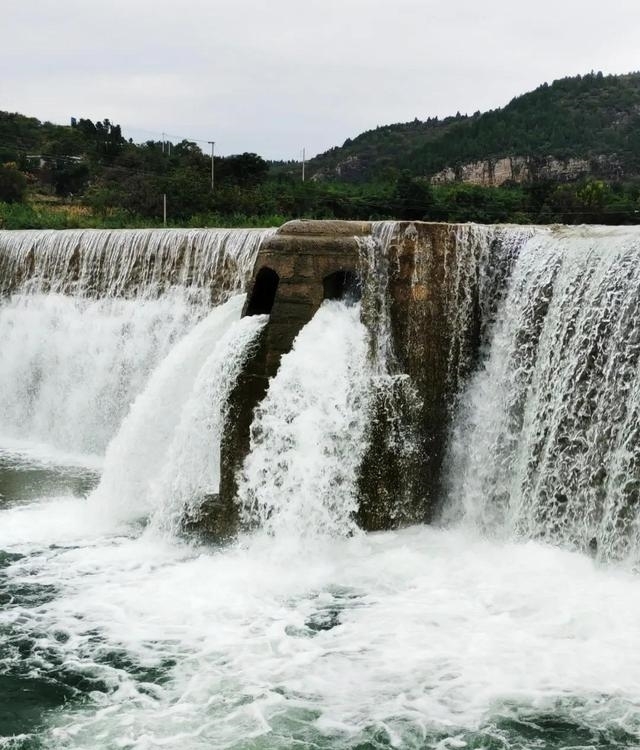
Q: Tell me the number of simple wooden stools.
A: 0